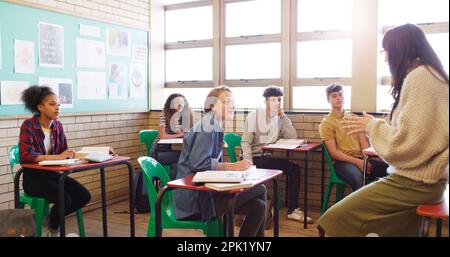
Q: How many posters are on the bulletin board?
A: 11